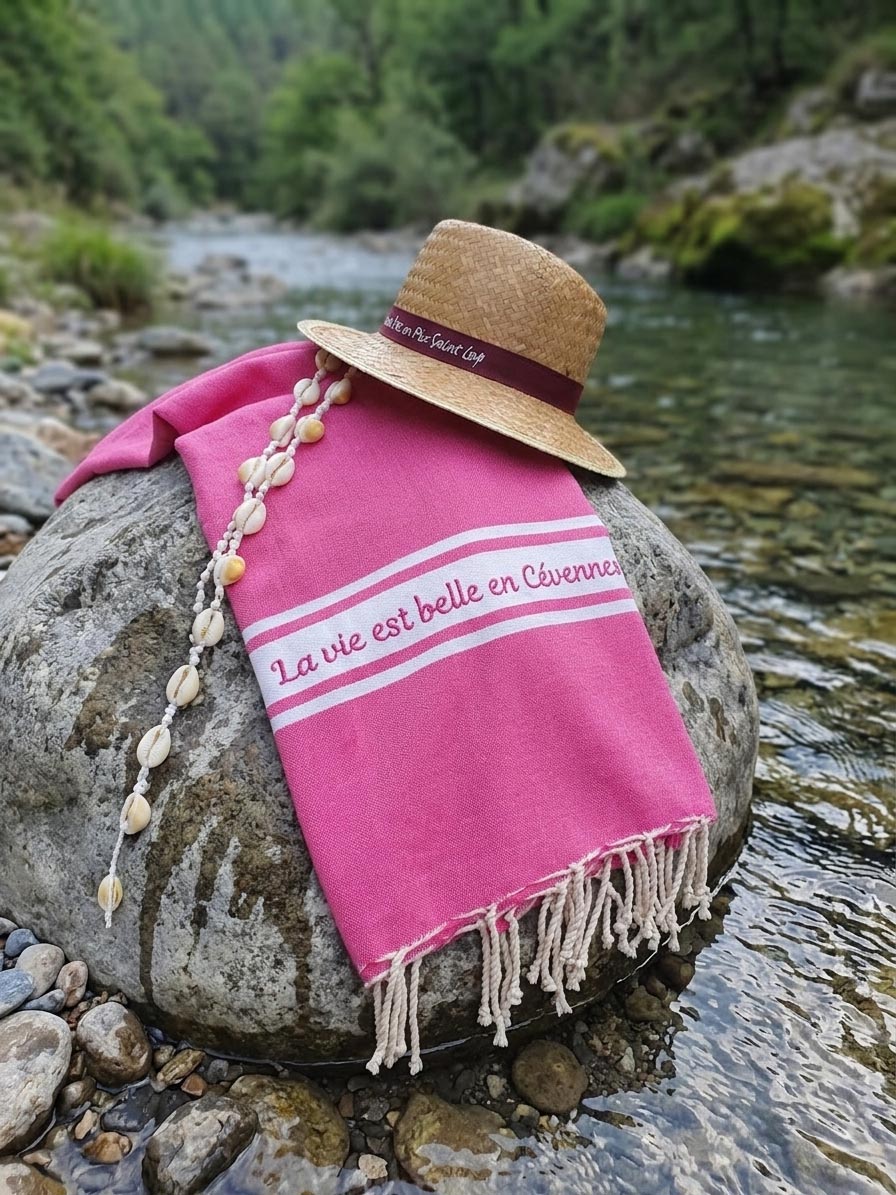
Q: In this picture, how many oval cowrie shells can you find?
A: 14